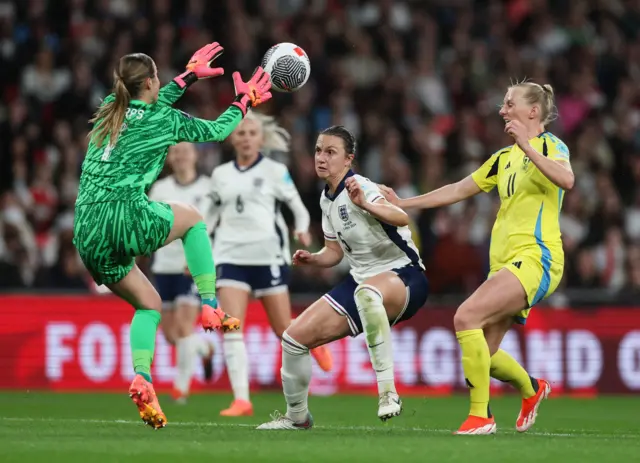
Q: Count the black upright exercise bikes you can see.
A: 0